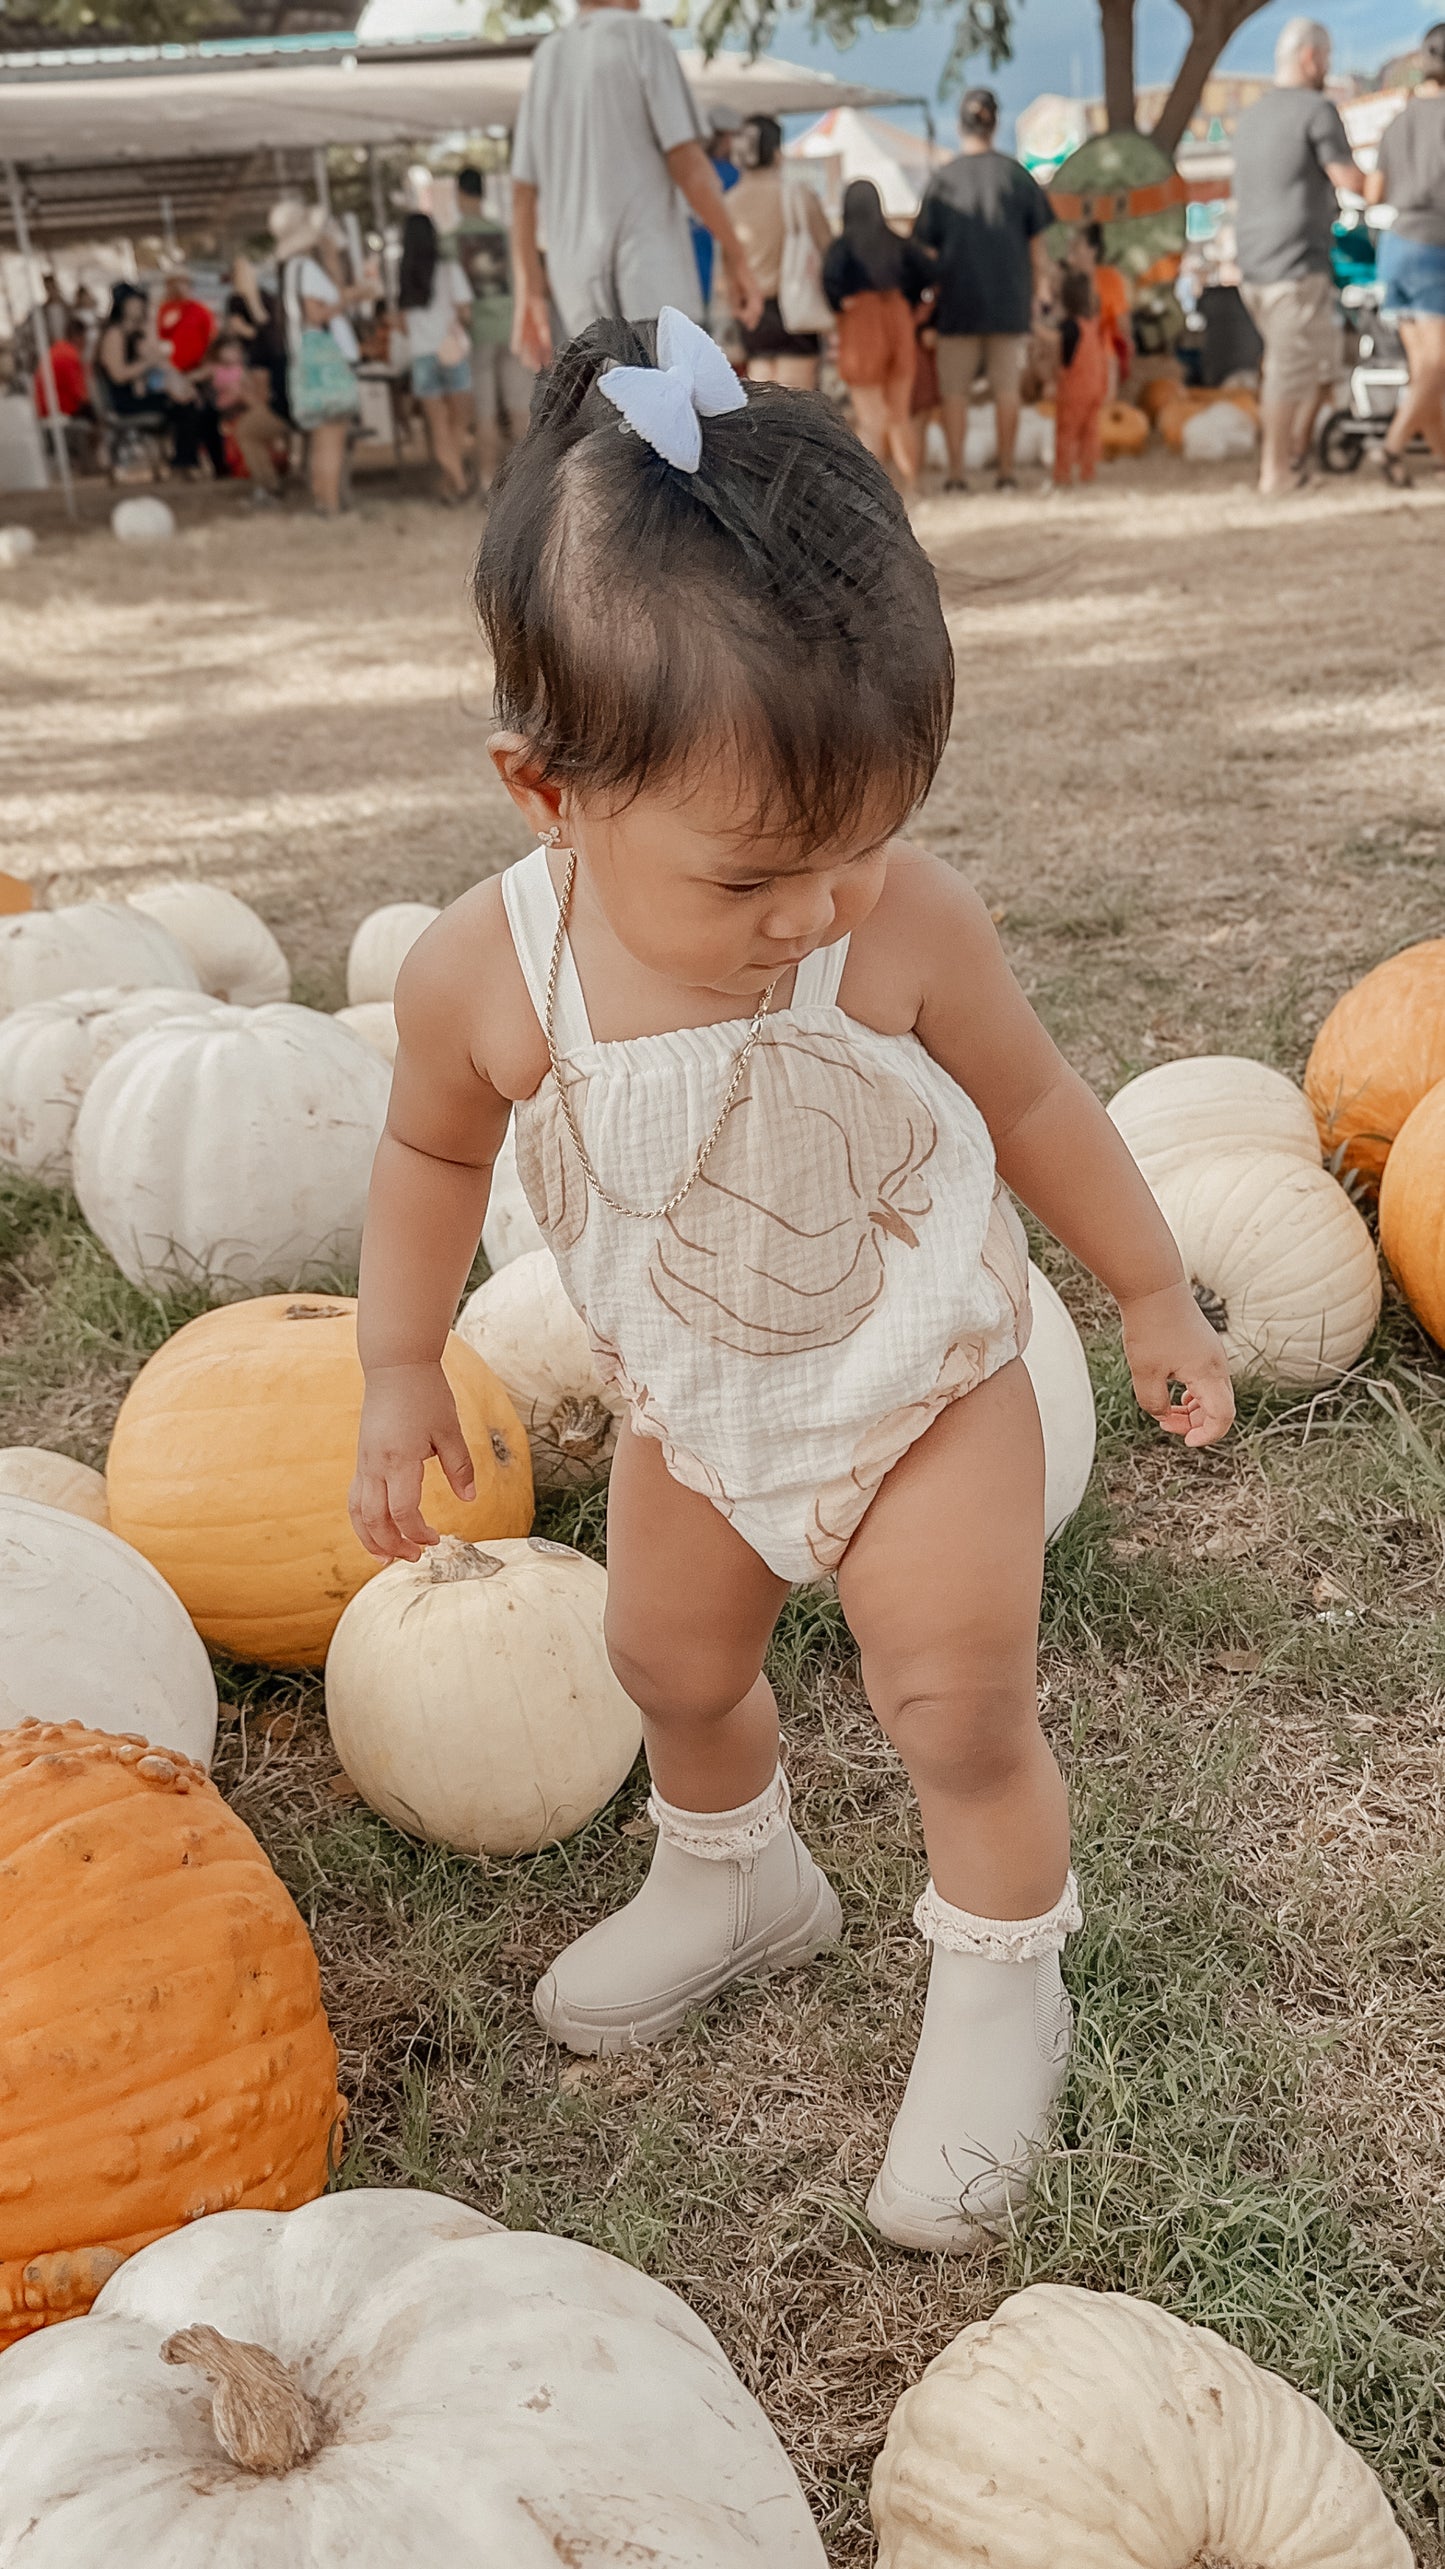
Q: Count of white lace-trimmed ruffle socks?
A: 2